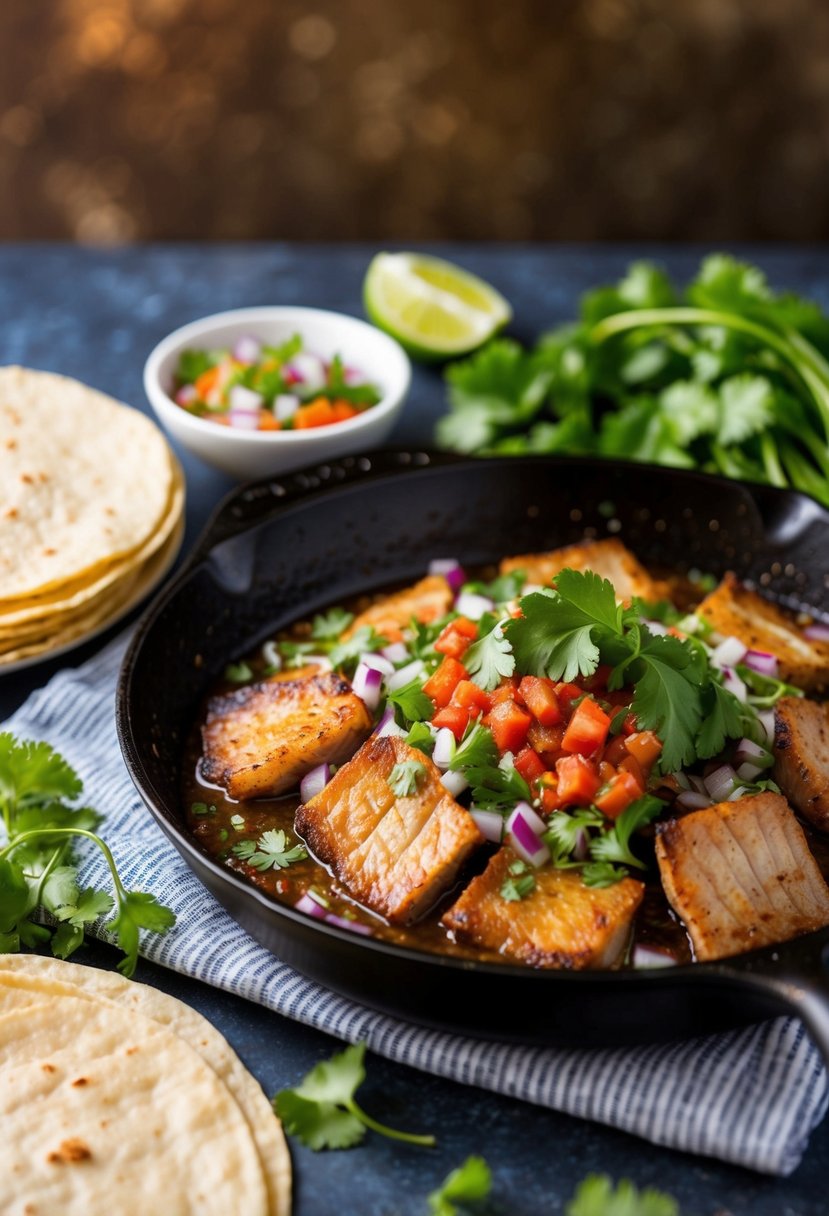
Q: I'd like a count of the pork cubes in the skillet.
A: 8